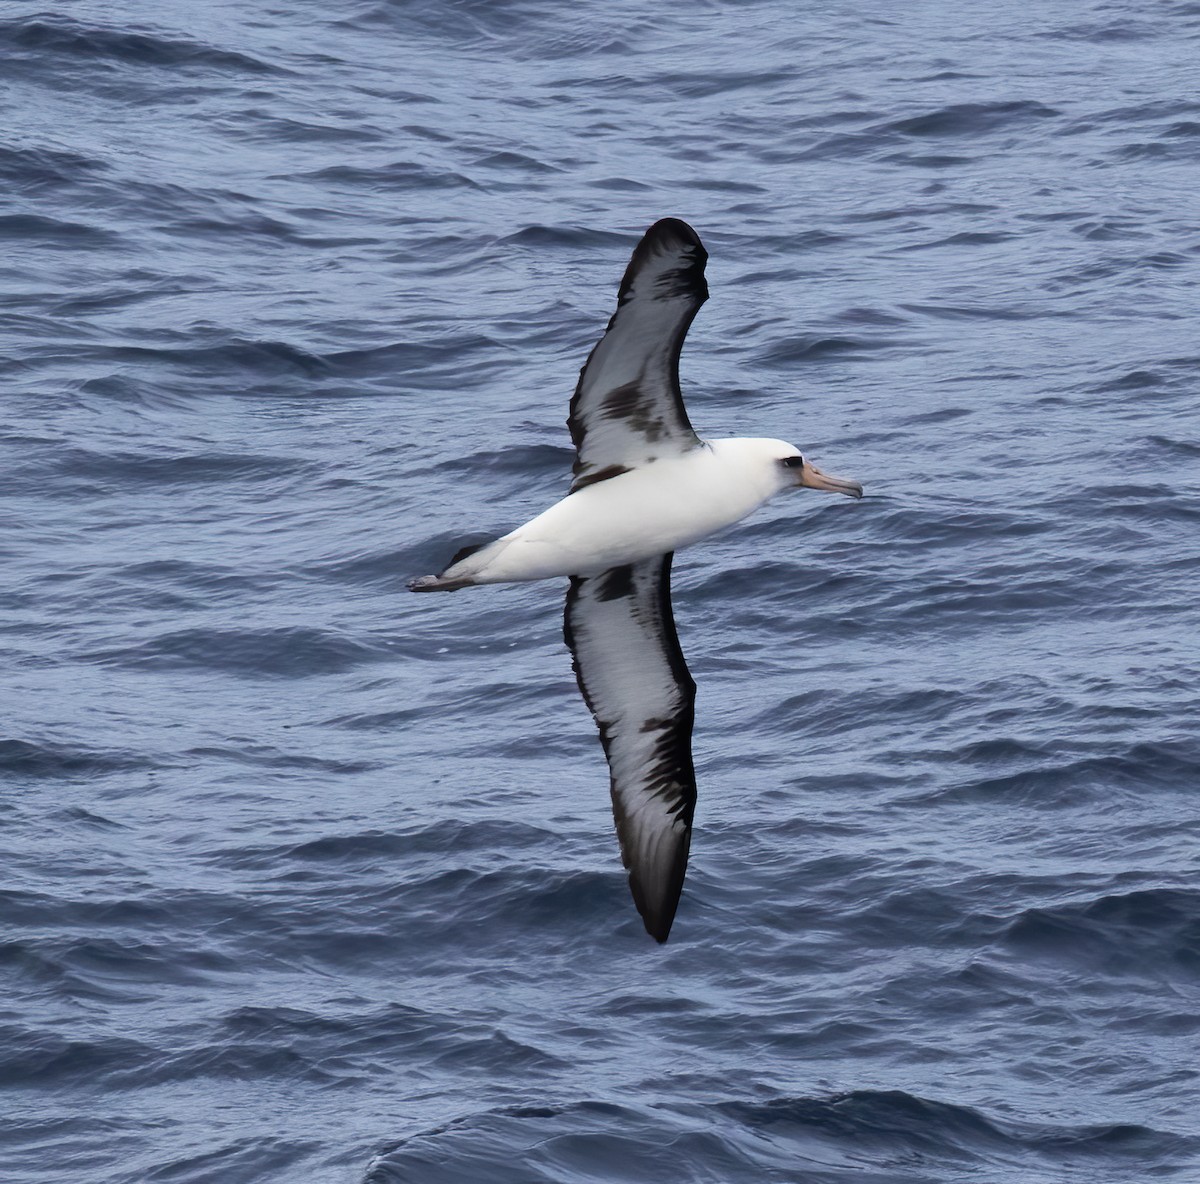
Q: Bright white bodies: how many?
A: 1